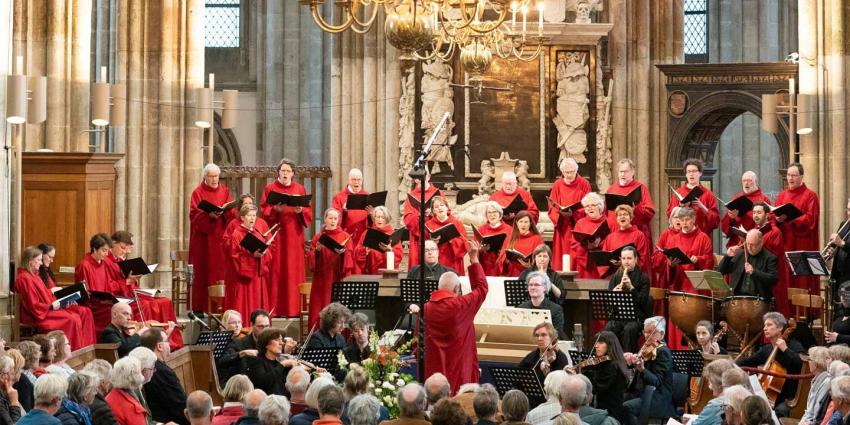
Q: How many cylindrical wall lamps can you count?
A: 8